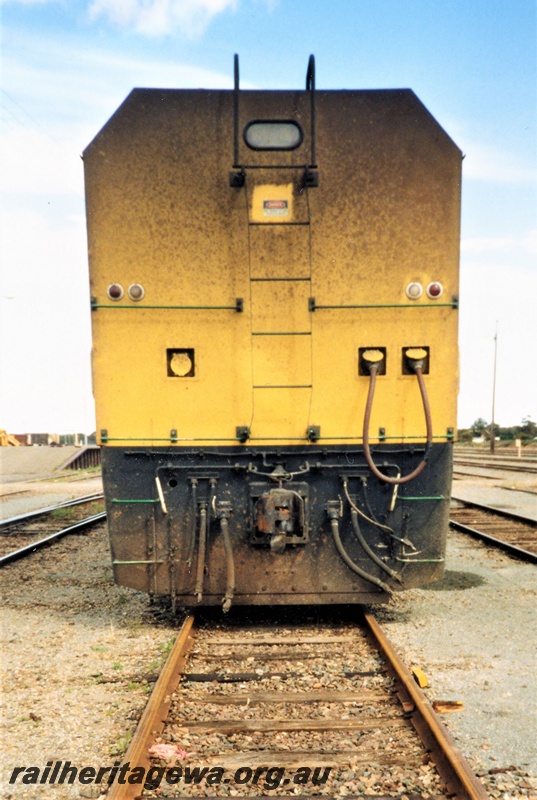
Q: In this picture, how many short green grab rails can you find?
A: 4